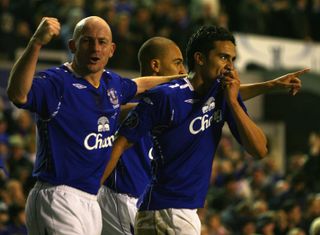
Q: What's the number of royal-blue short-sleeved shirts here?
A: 3